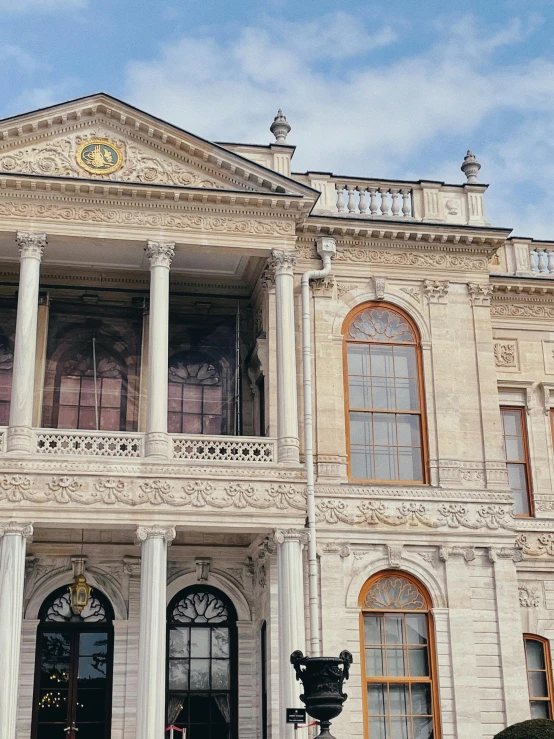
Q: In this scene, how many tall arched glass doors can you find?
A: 2